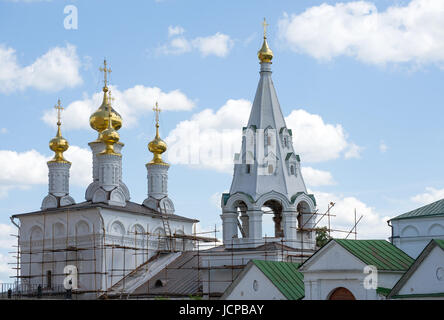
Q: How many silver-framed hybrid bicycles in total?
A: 0